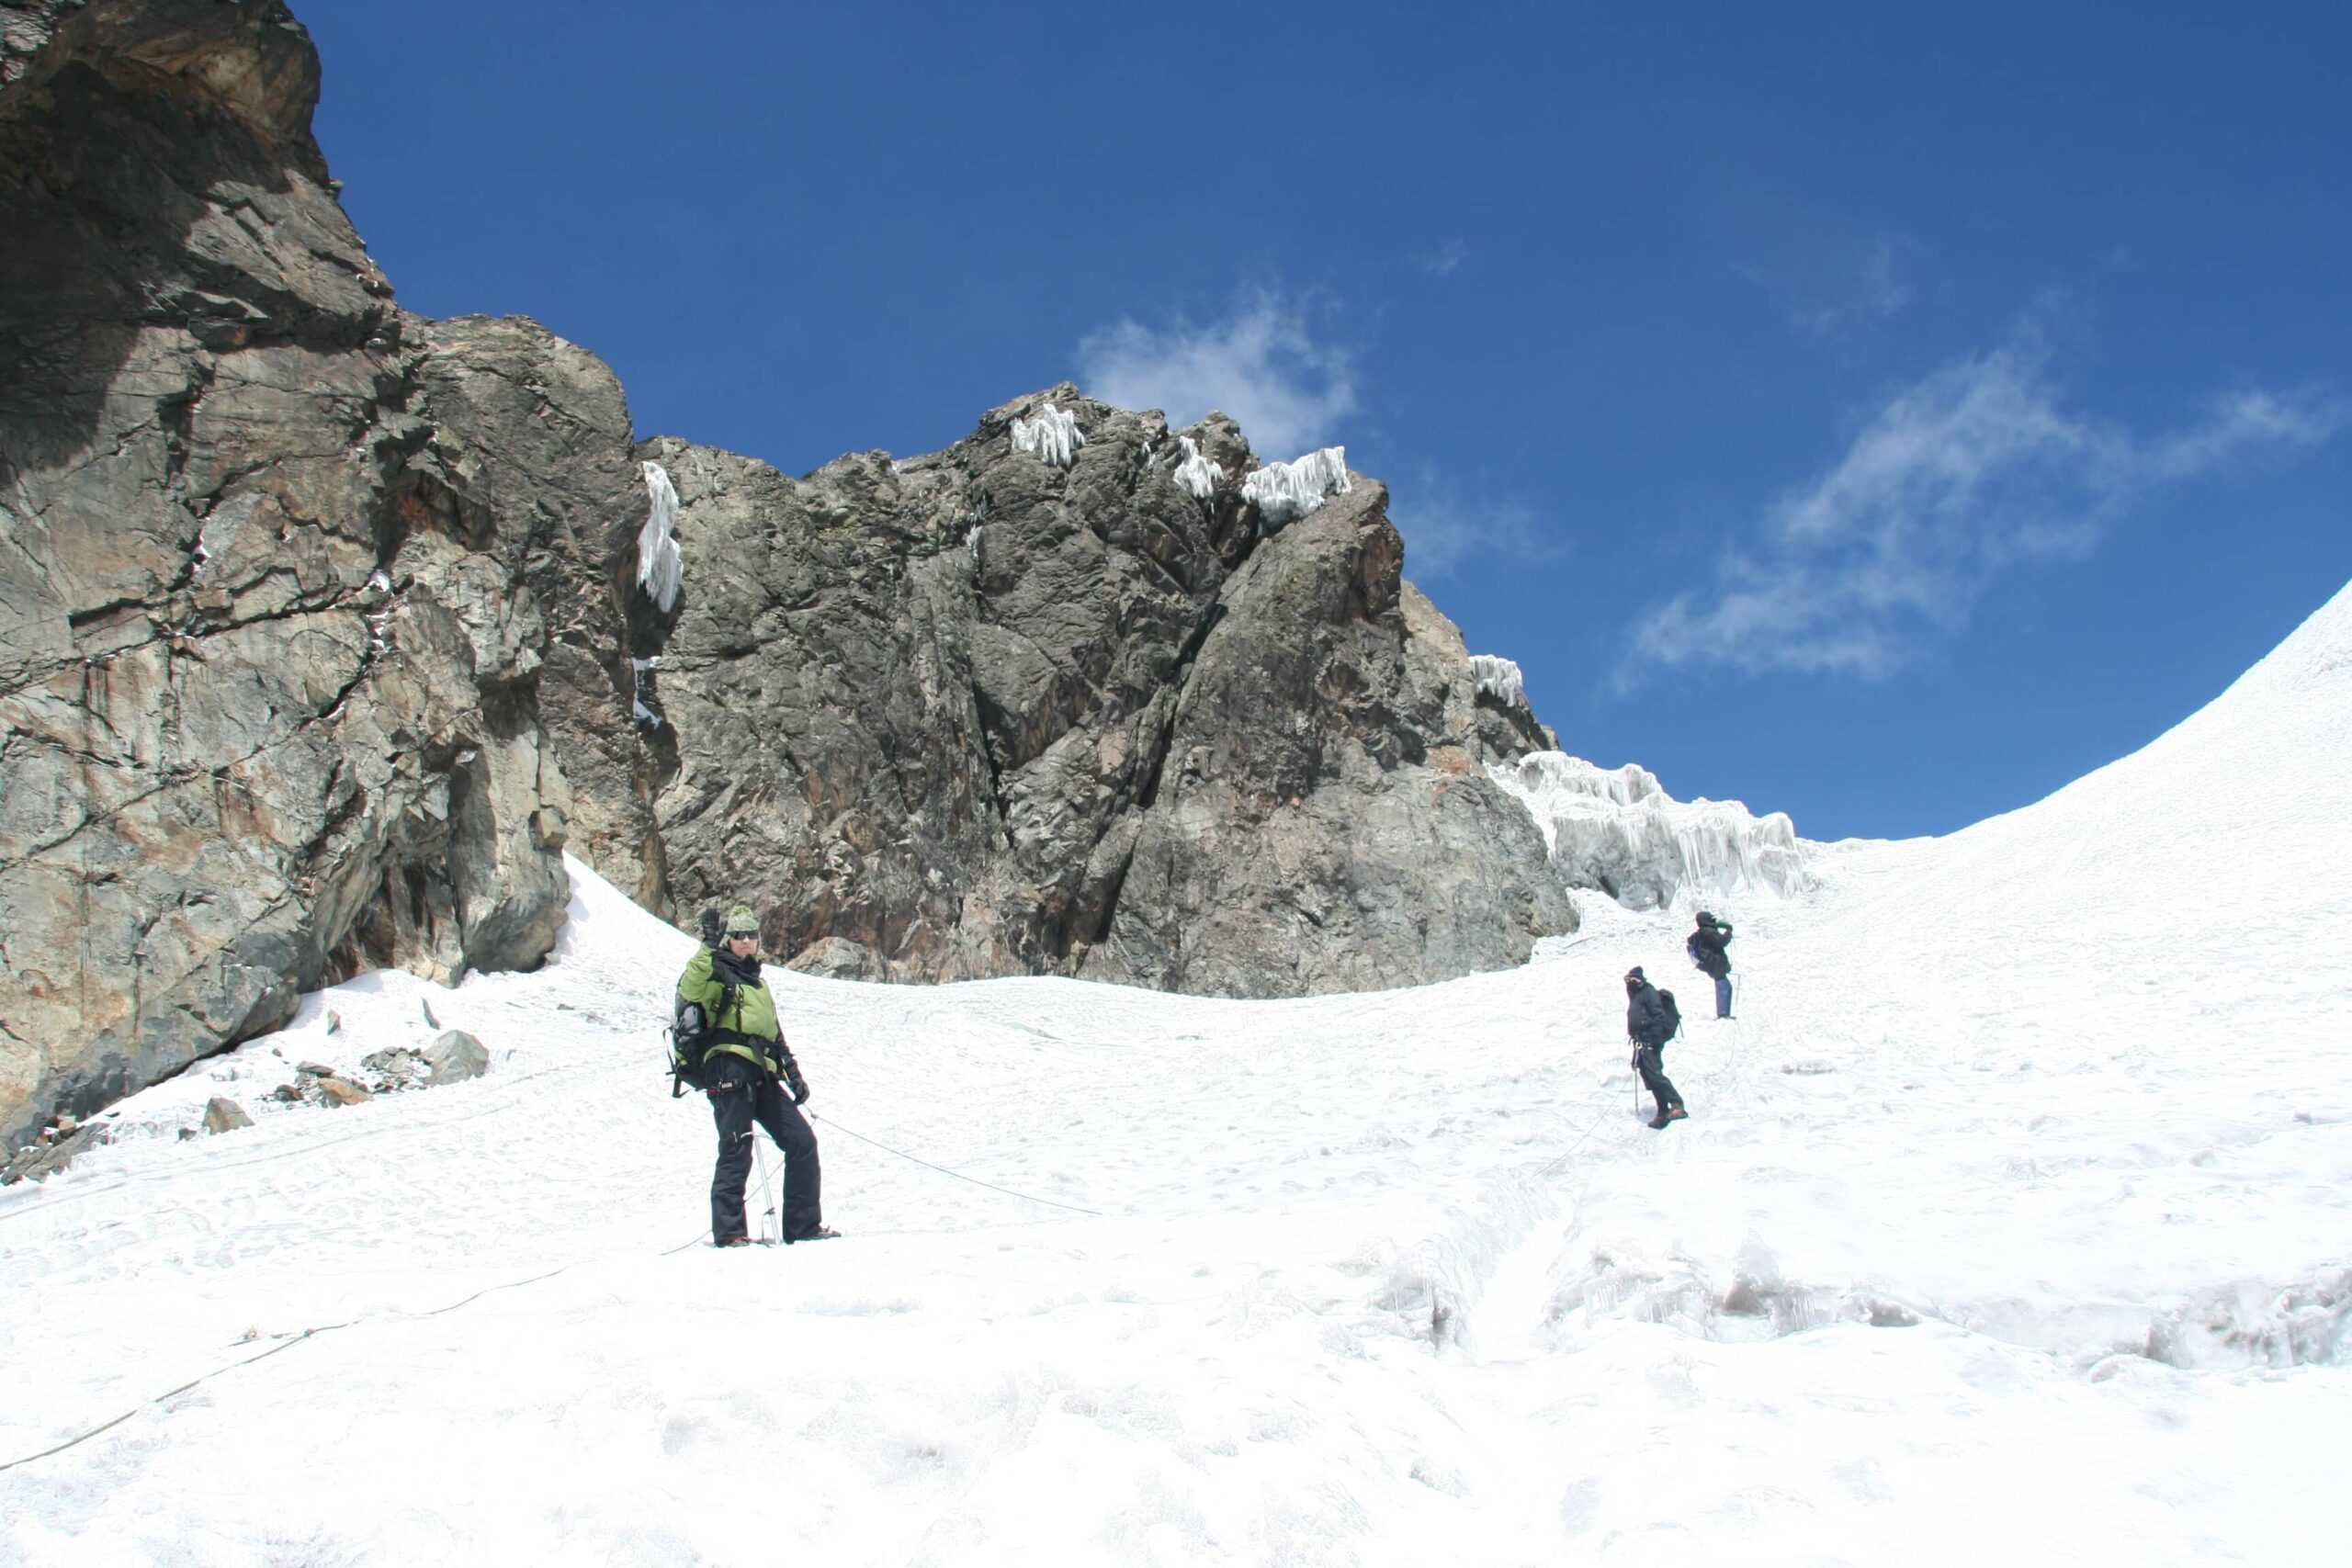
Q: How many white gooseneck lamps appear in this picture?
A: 0